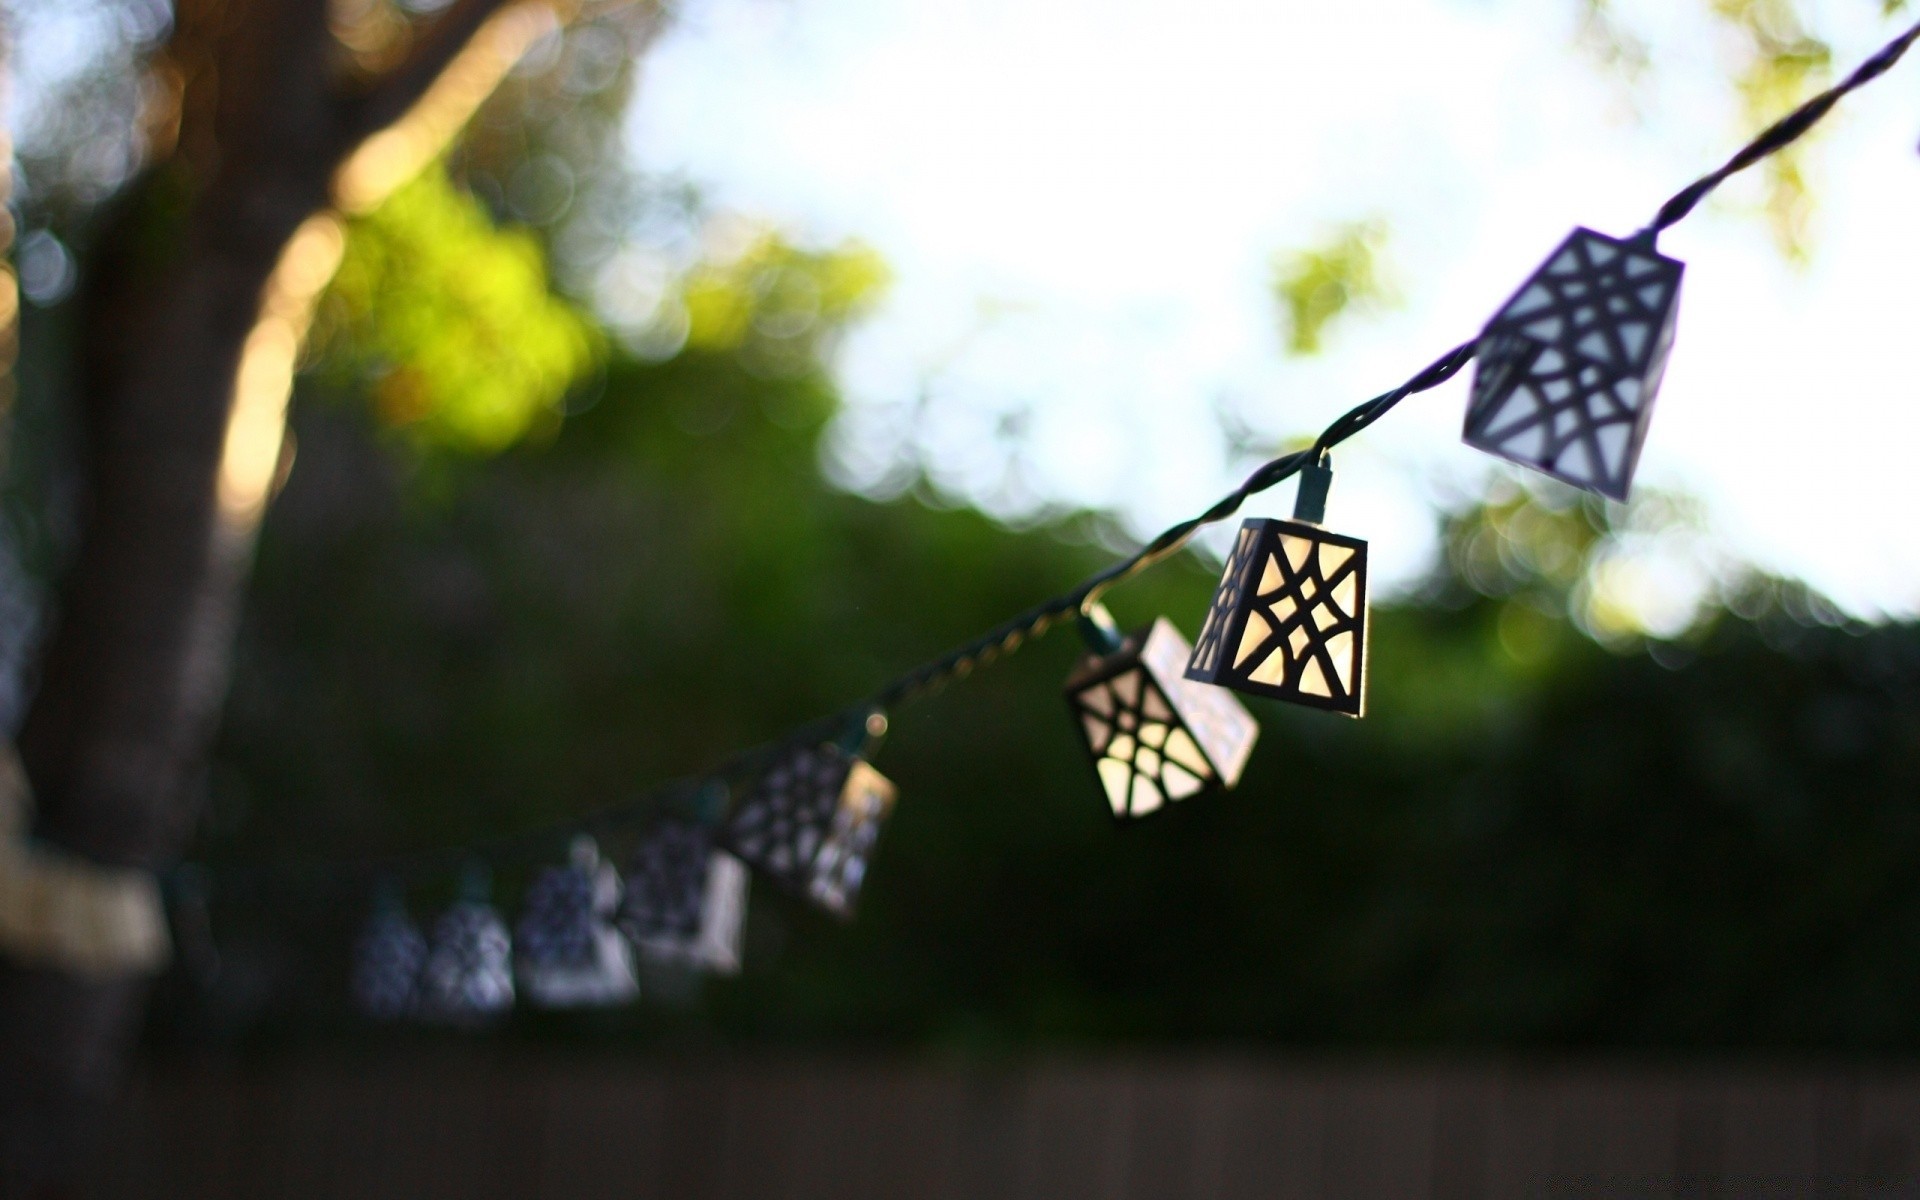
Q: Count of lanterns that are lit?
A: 2